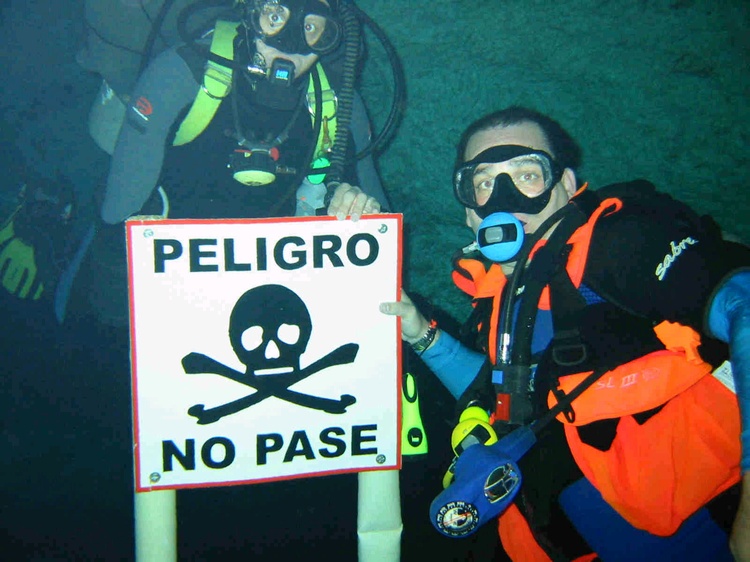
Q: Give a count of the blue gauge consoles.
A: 1